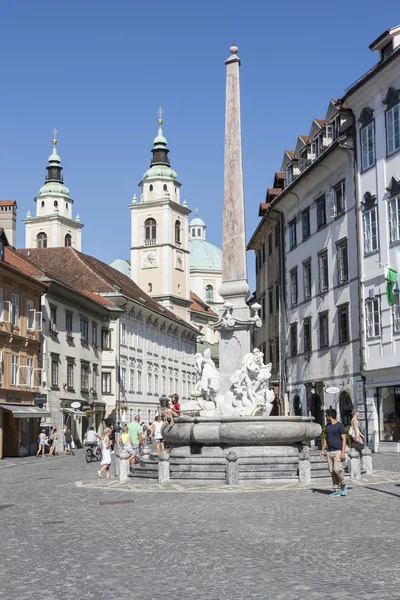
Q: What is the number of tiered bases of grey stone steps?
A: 1